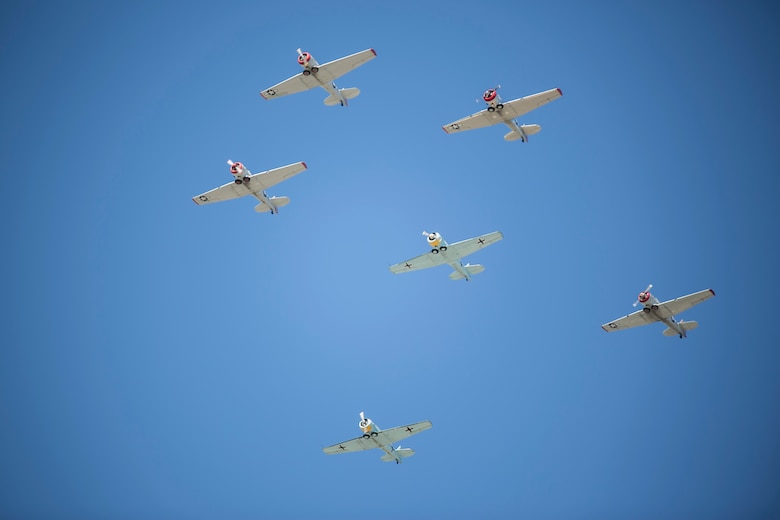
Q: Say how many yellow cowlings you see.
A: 2